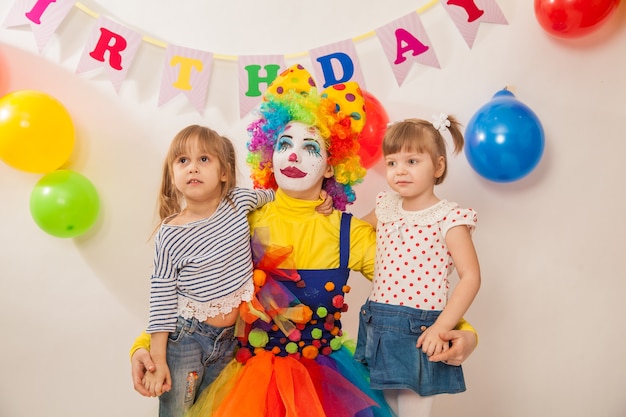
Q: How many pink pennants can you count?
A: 7